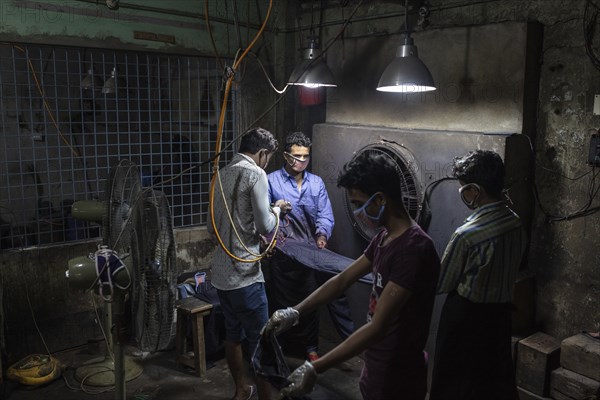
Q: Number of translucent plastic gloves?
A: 2